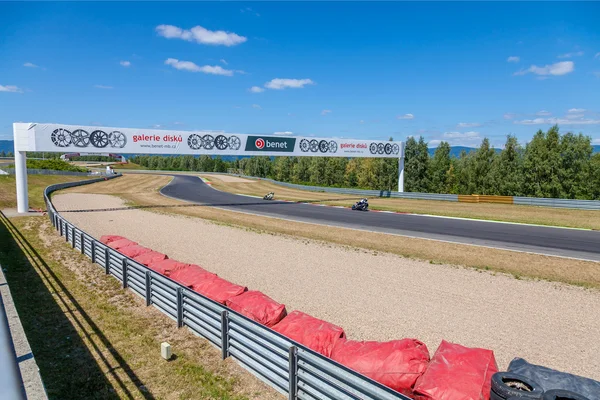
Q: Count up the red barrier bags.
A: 11